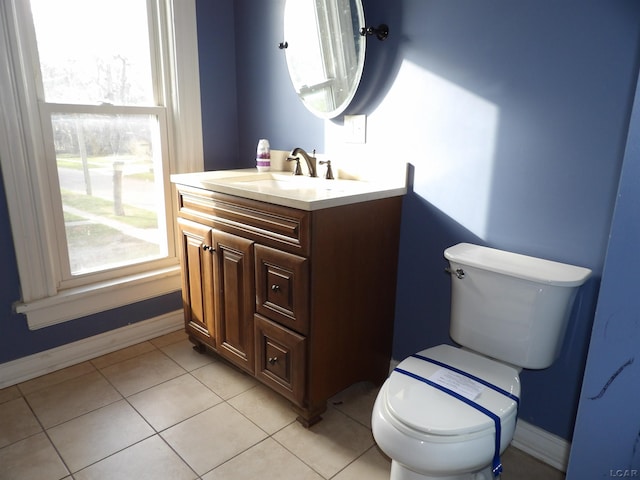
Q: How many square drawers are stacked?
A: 2